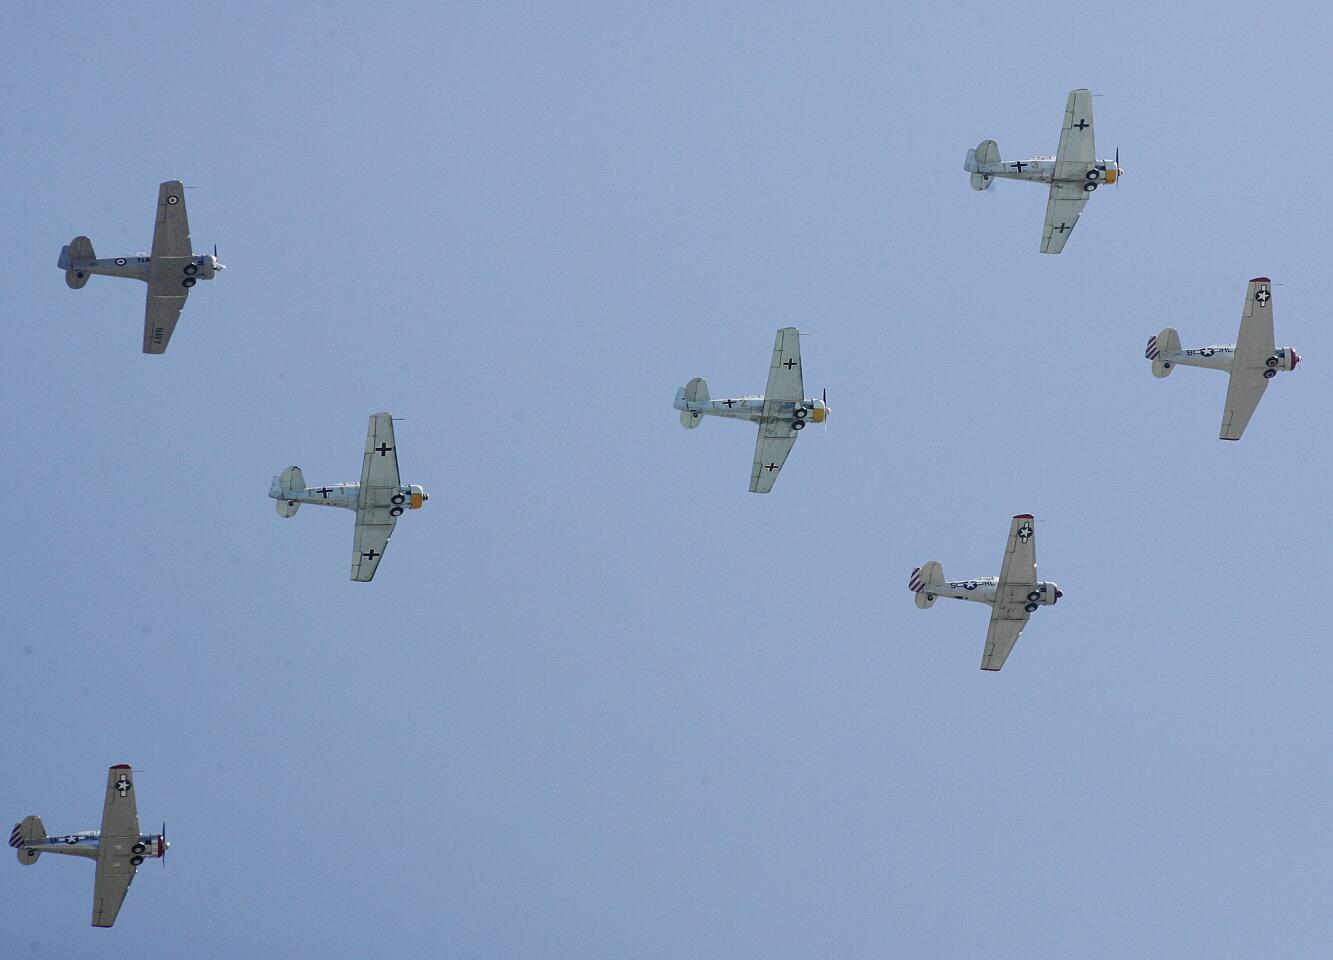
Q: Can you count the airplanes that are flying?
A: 7